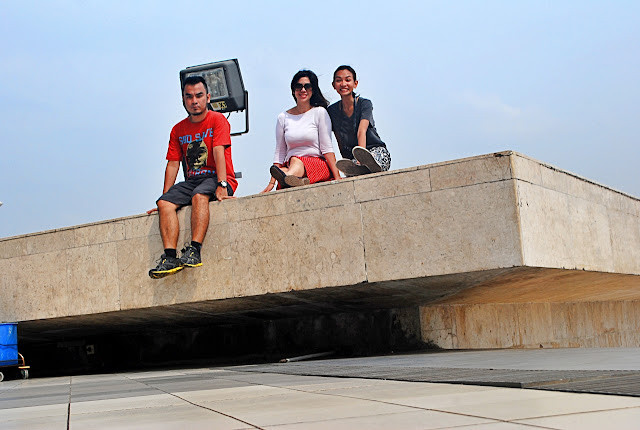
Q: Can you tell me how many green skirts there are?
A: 0